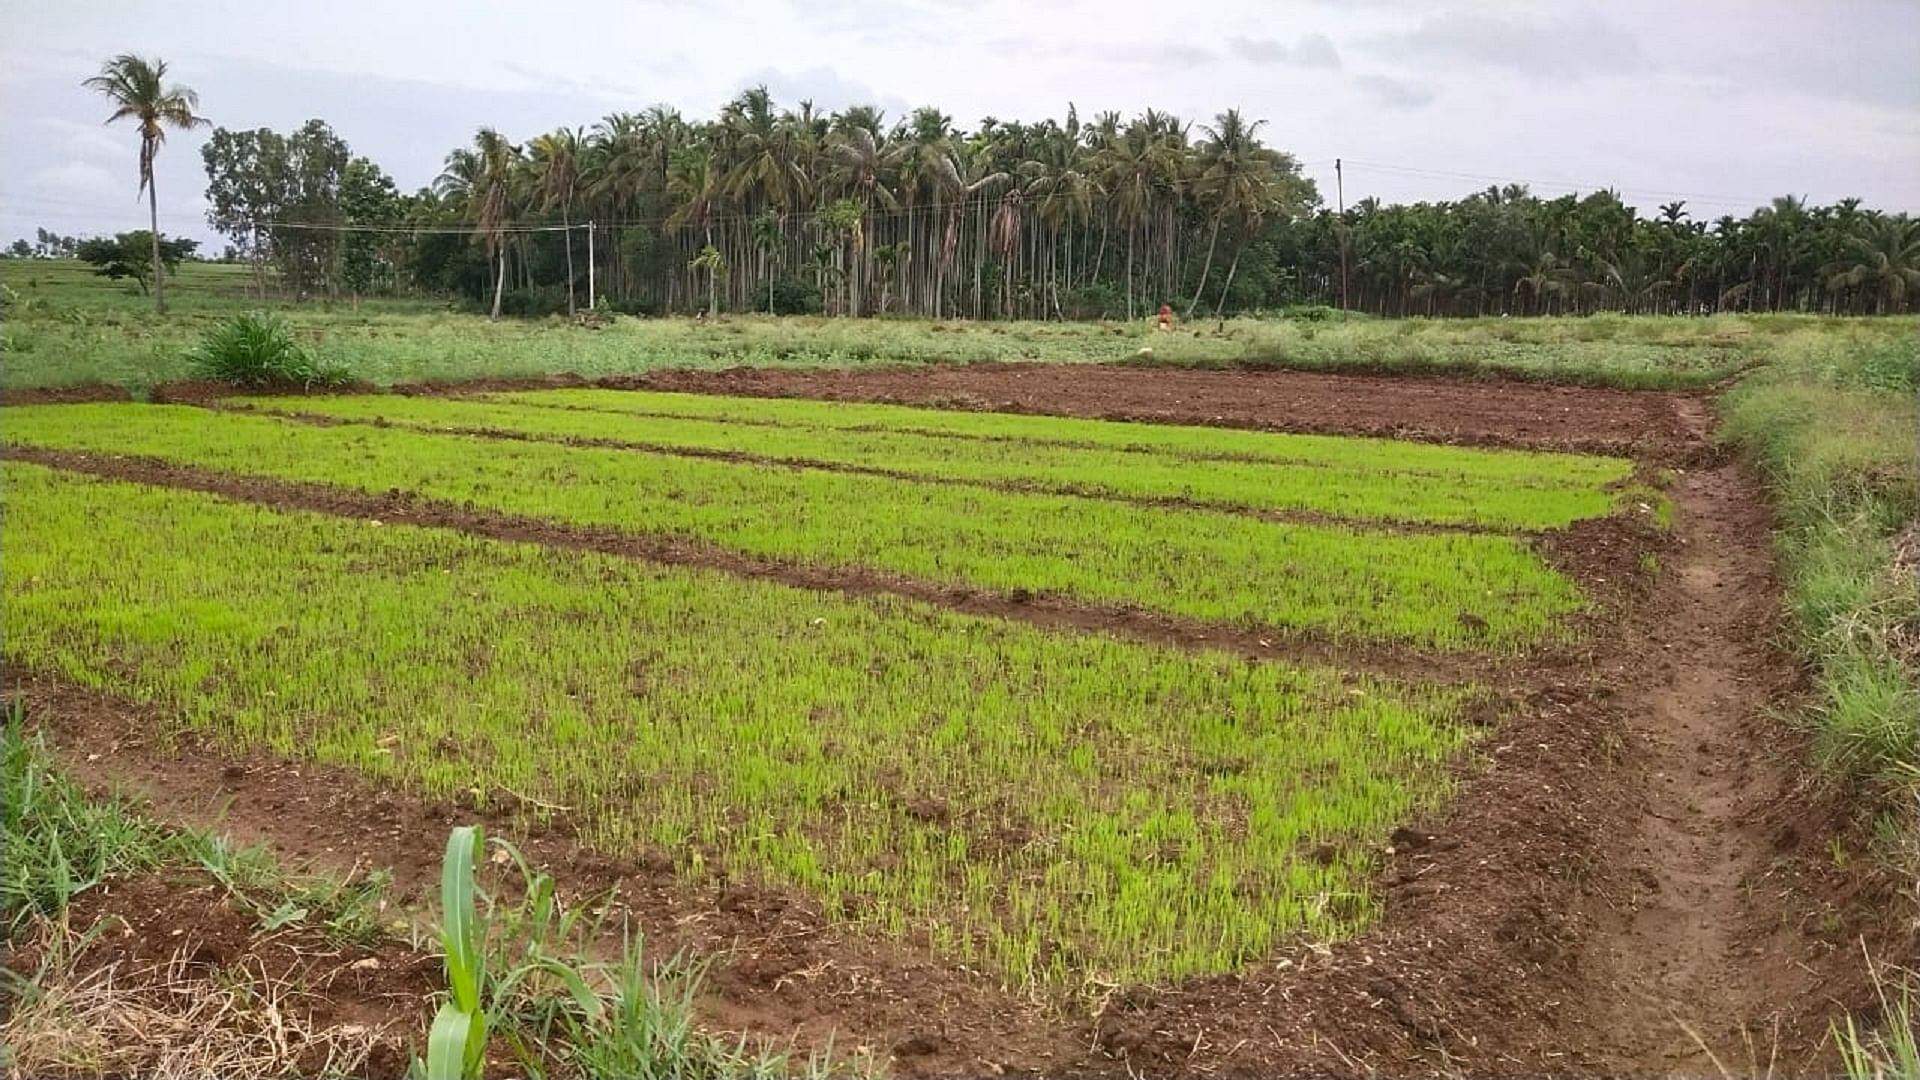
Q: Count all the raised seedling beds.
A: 4